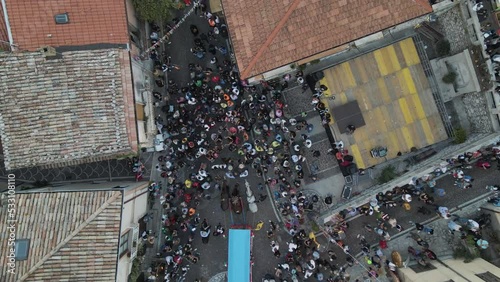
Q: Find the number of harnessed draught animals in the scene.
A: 3